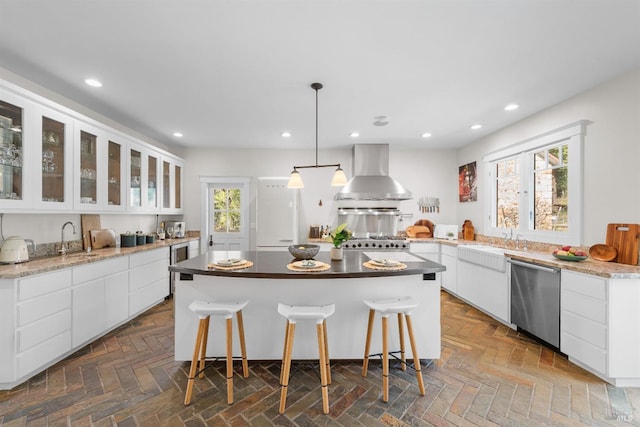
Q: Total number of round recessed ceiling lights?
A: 7